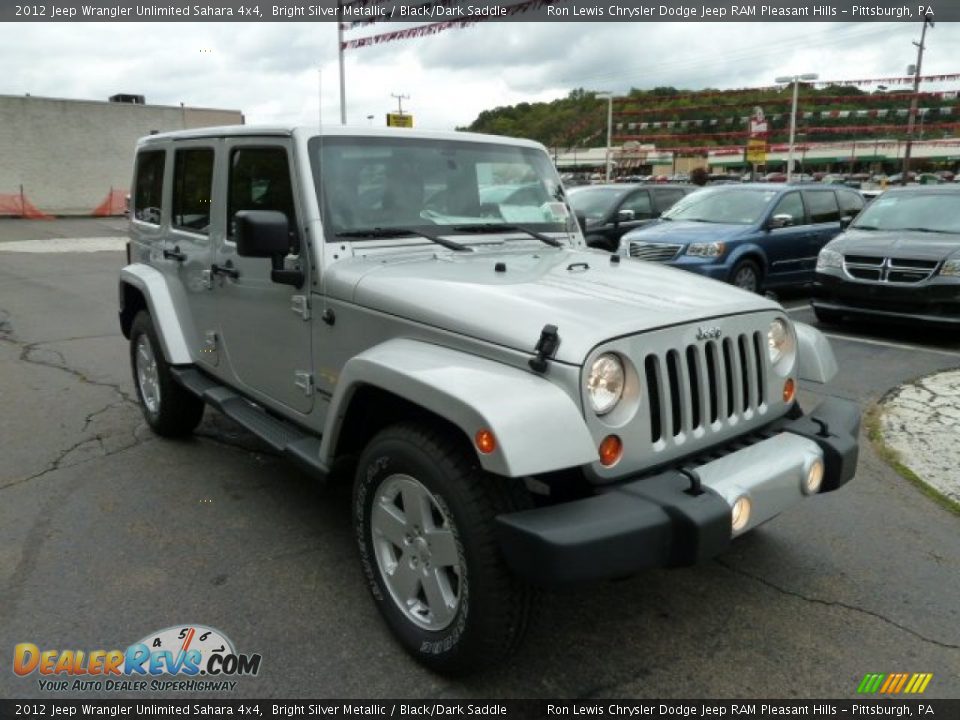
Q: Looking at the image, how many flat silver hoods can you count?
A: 1